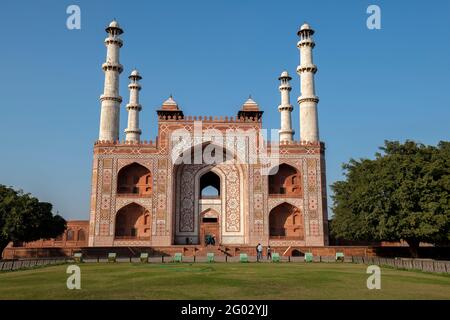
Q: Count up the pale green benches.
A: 9